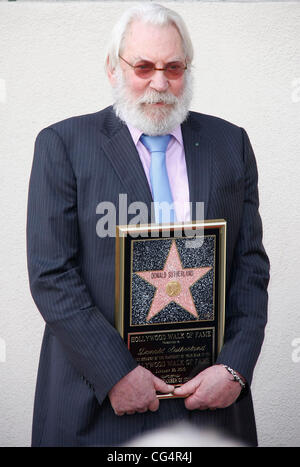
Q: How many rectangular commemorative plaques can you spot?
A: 1